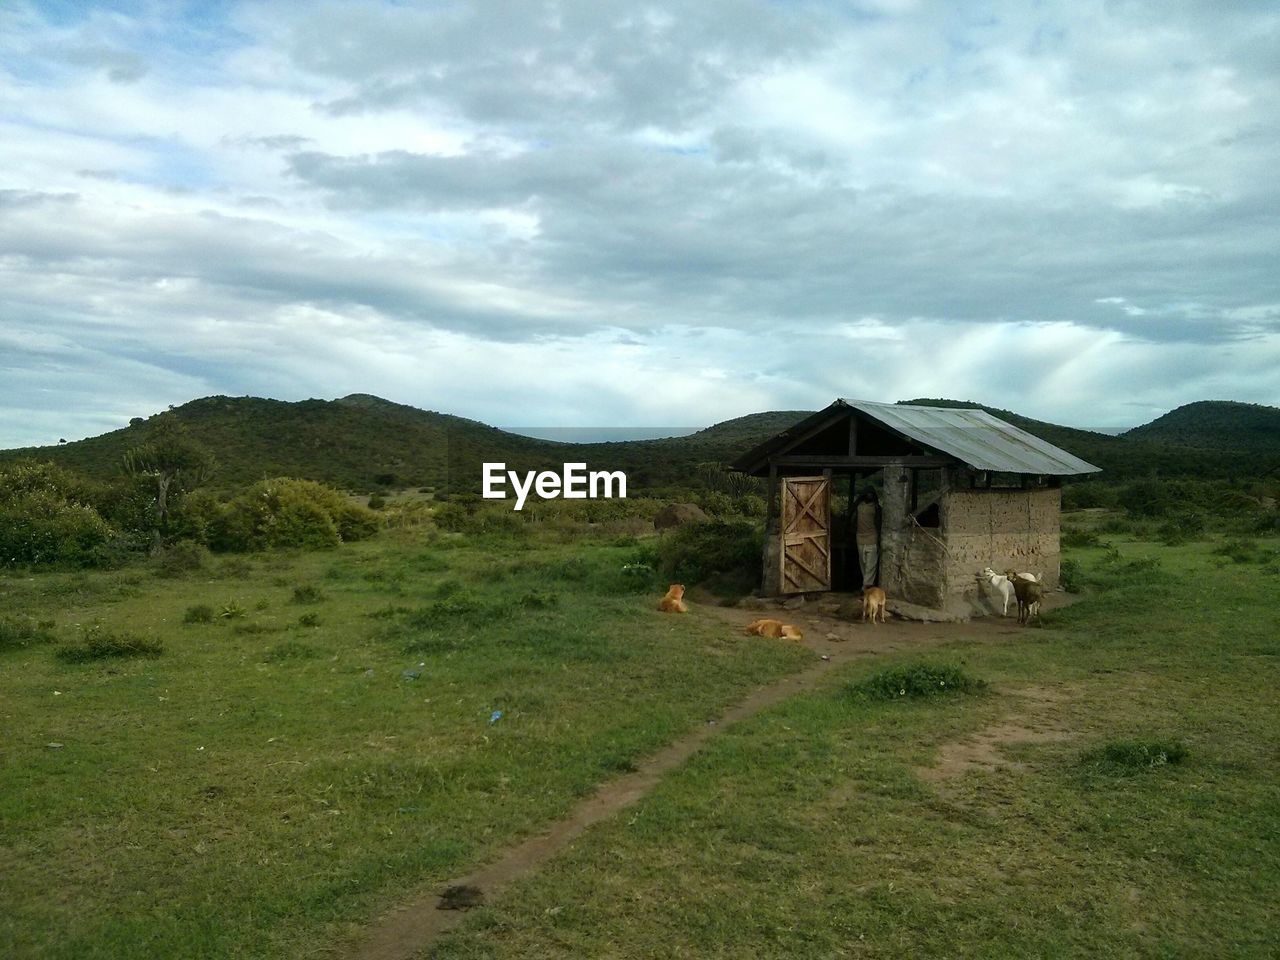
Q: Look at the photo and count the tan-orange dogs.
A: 3